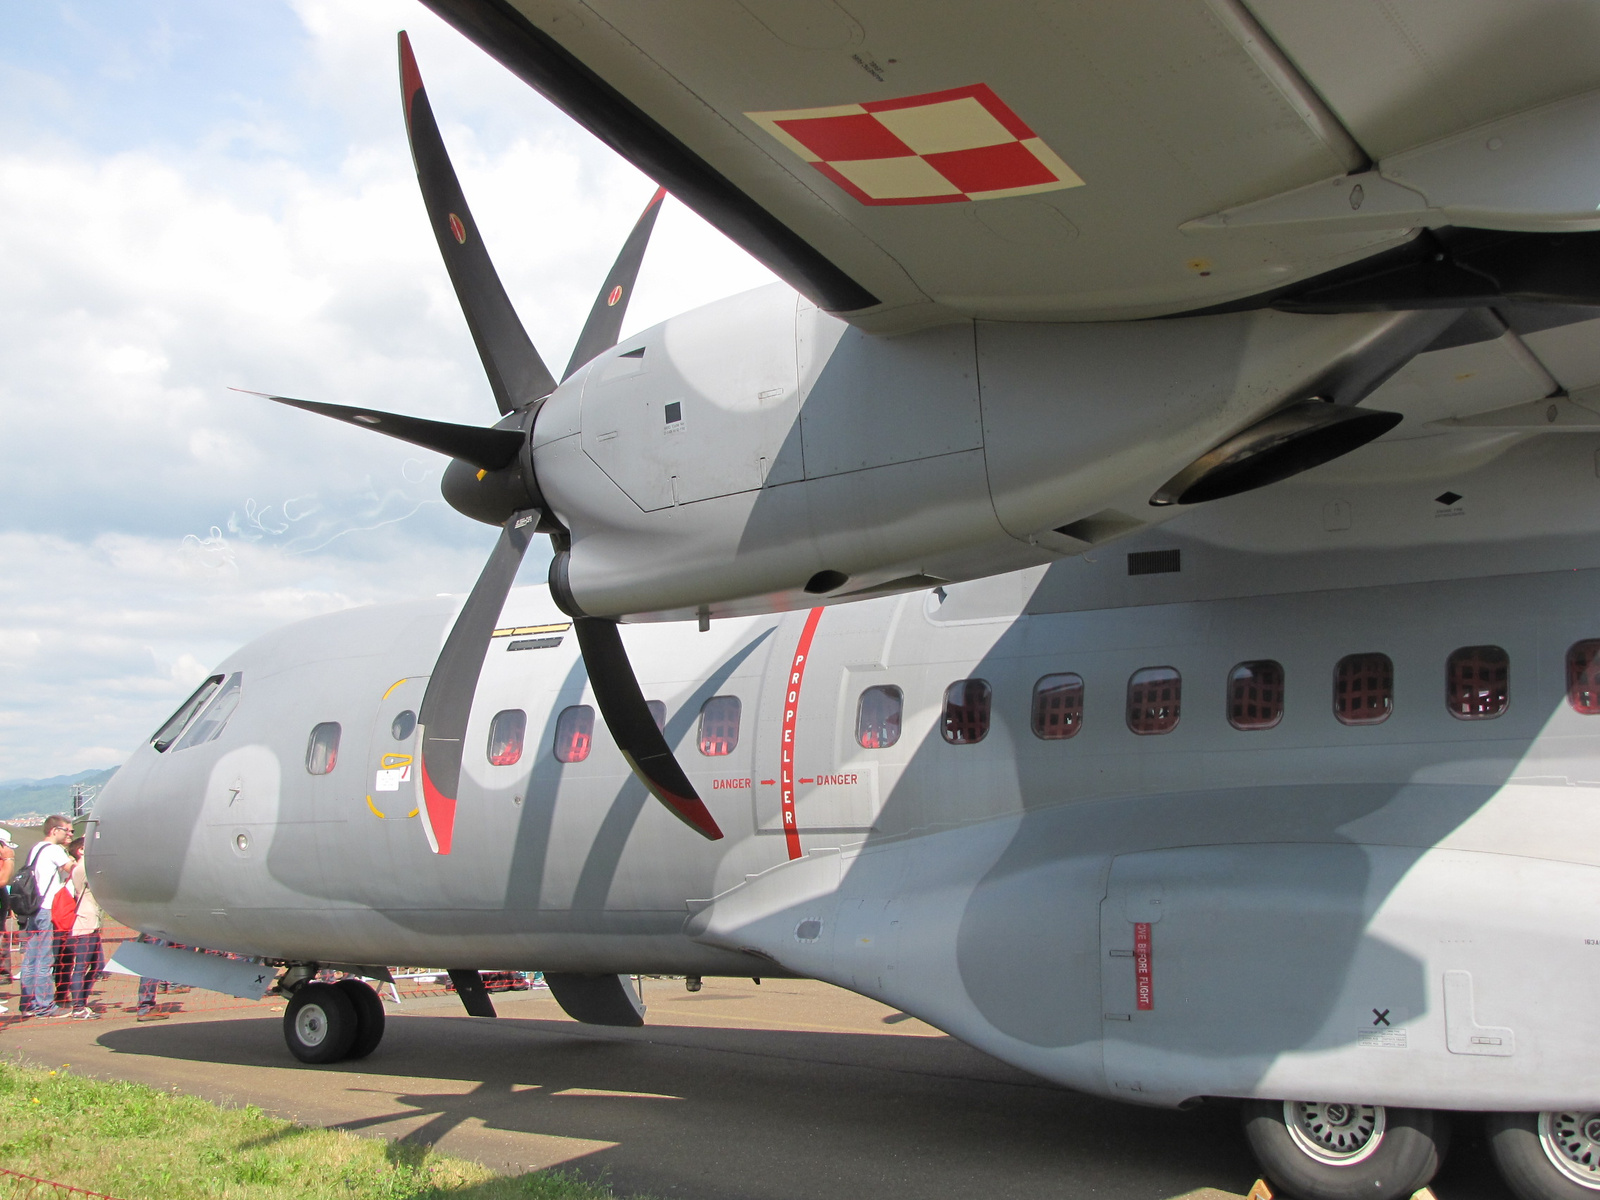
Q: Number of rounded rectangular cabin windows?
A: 13